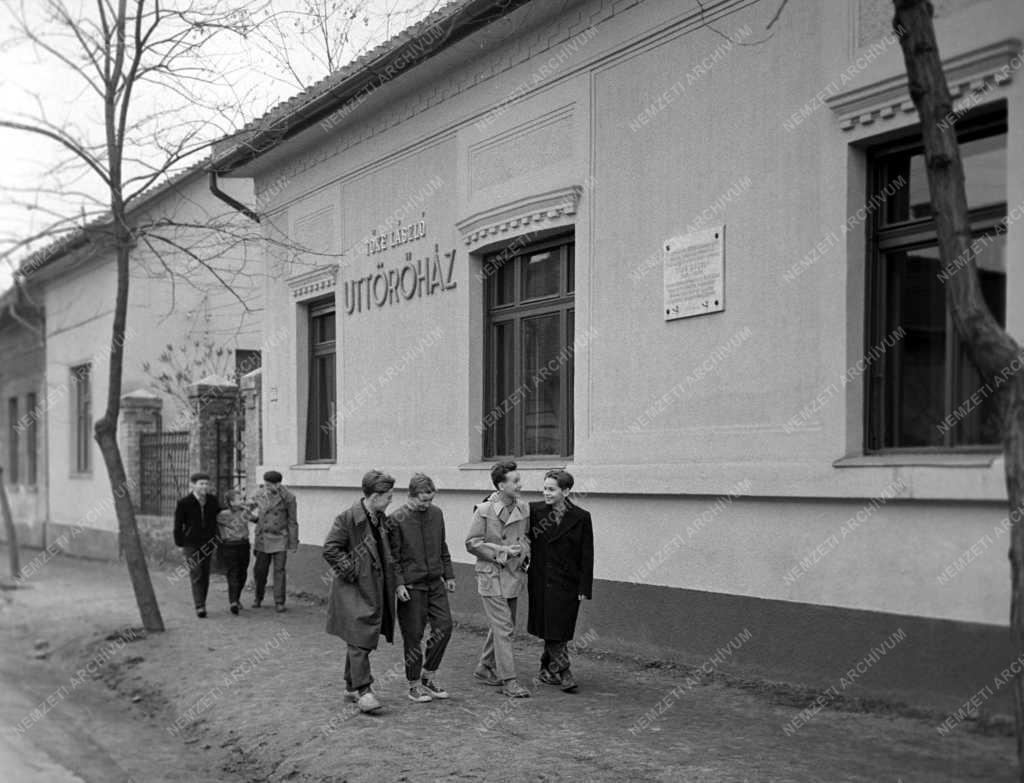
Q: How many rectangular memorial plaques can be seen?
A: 1